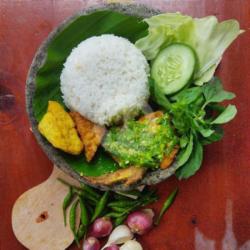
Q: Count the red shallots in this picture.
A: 4